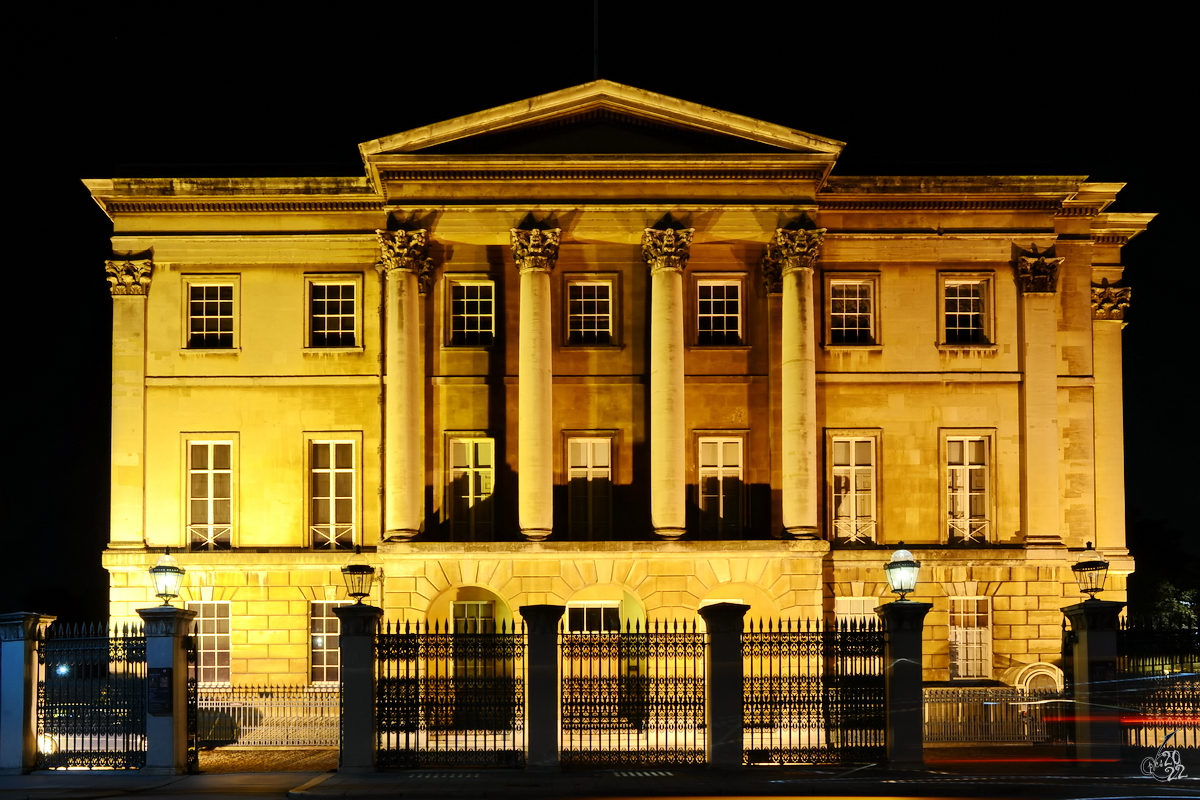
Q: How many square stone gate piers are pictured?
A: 7